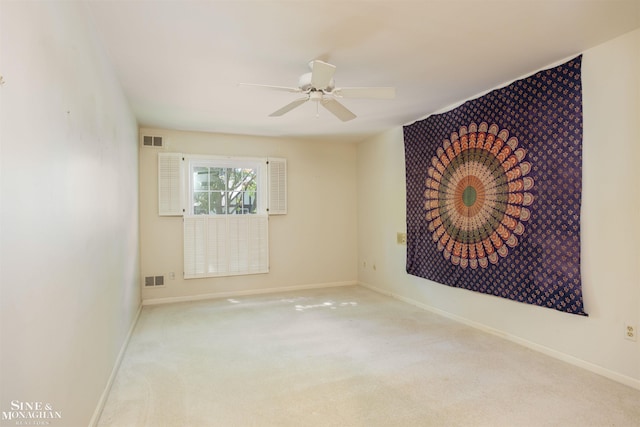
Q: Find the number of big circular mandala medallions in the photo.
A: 1